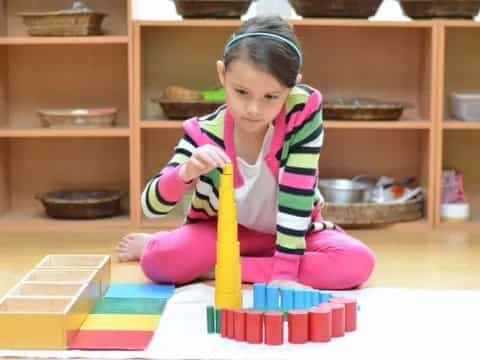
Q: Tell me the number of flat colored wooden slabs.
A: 4